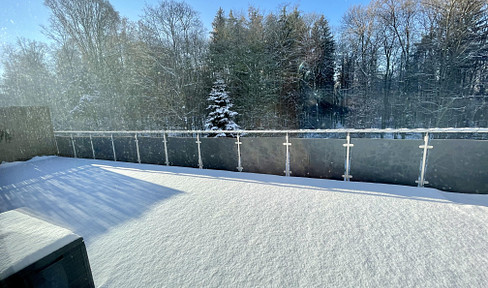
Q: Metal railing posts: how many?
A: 11